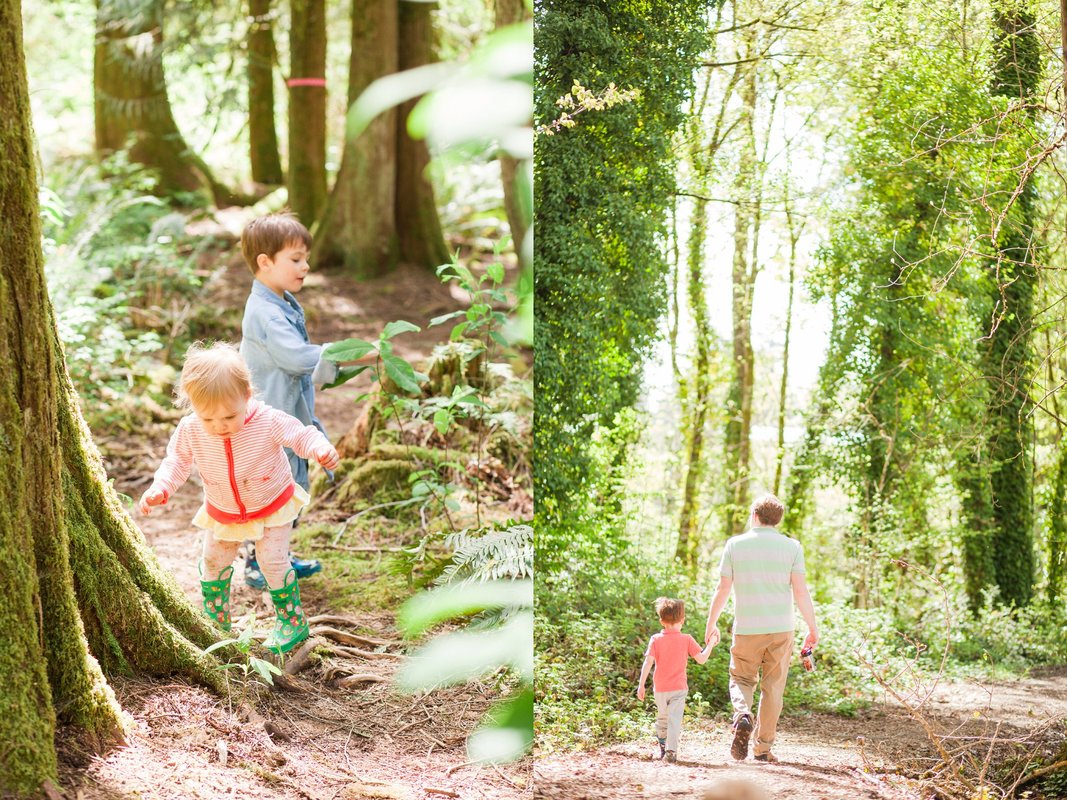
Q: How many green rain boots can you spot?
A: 2